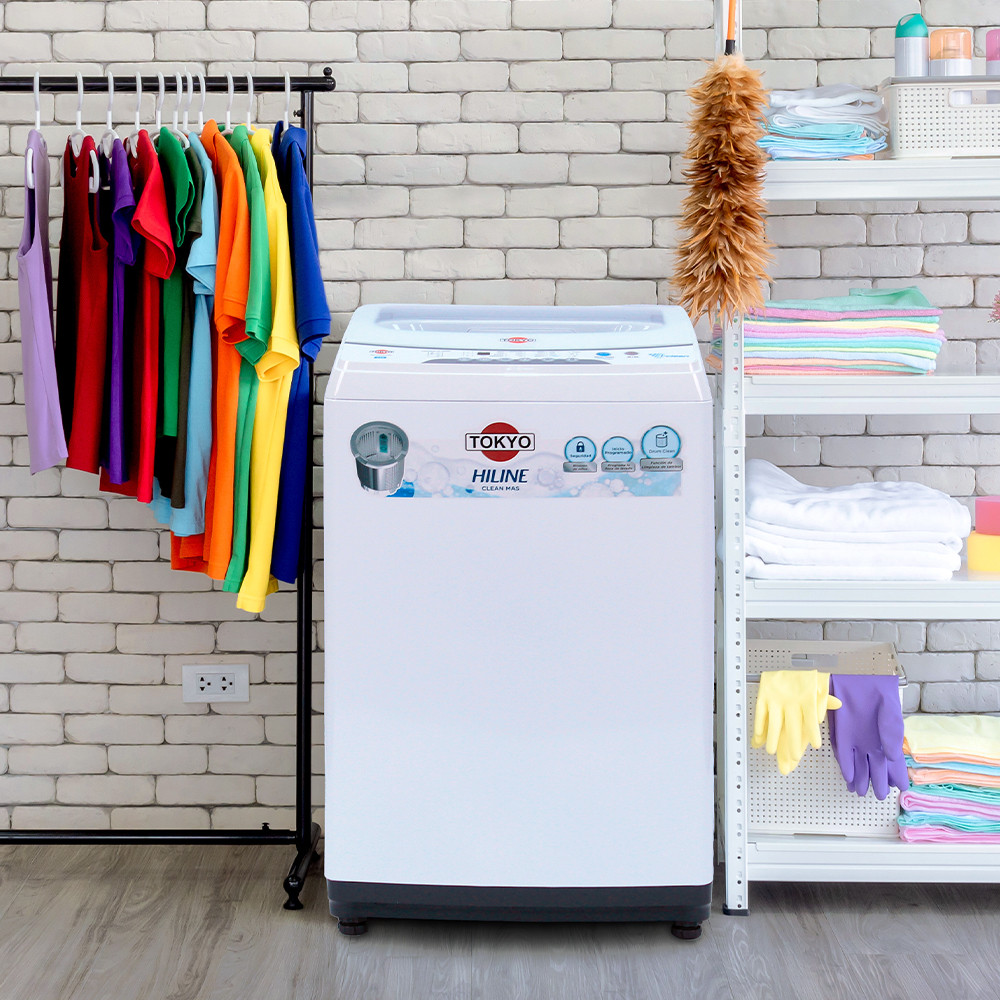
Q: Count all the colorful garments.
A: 11